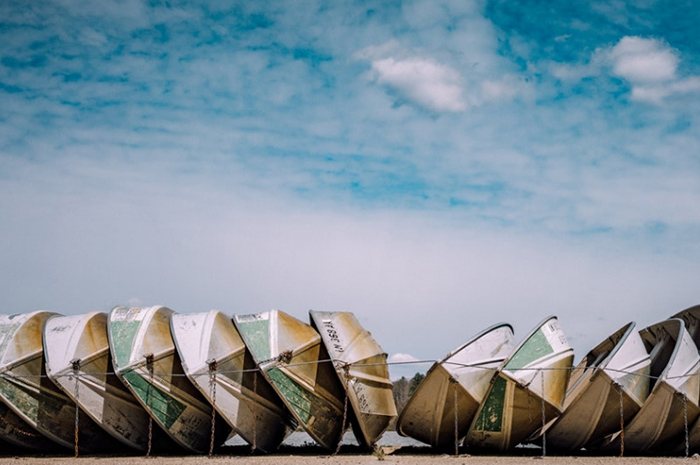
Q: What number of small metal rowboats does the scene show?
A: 11